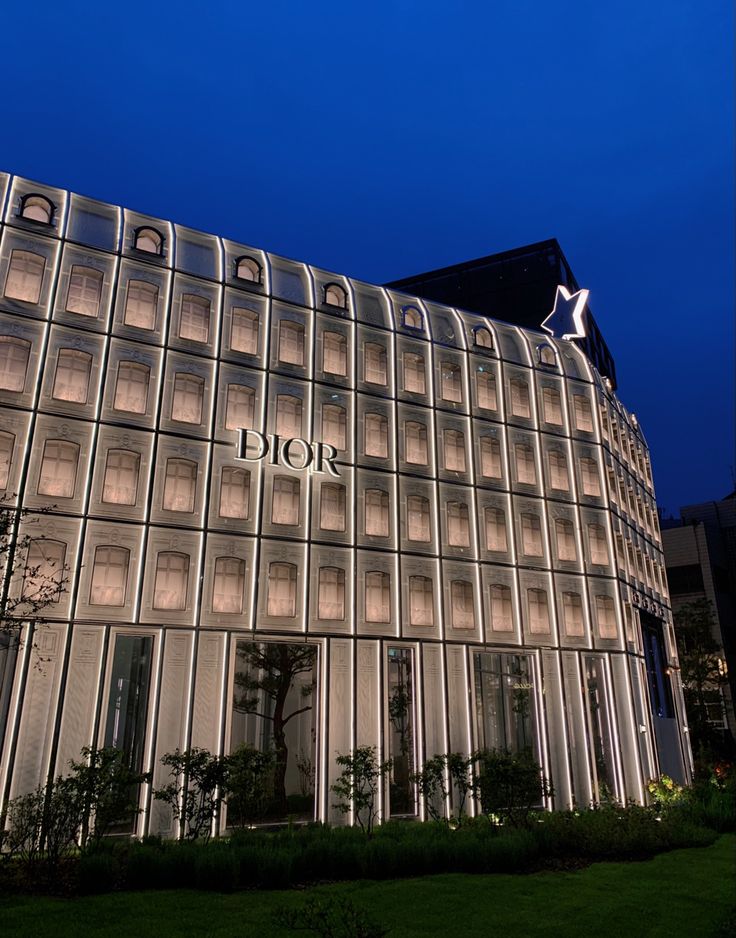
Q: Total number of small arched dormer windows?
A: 7